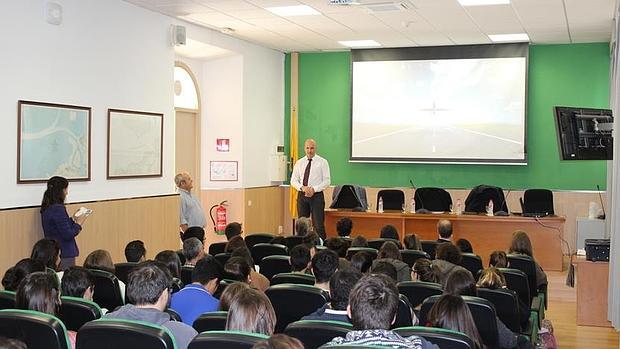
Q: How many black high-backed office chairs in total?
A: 5